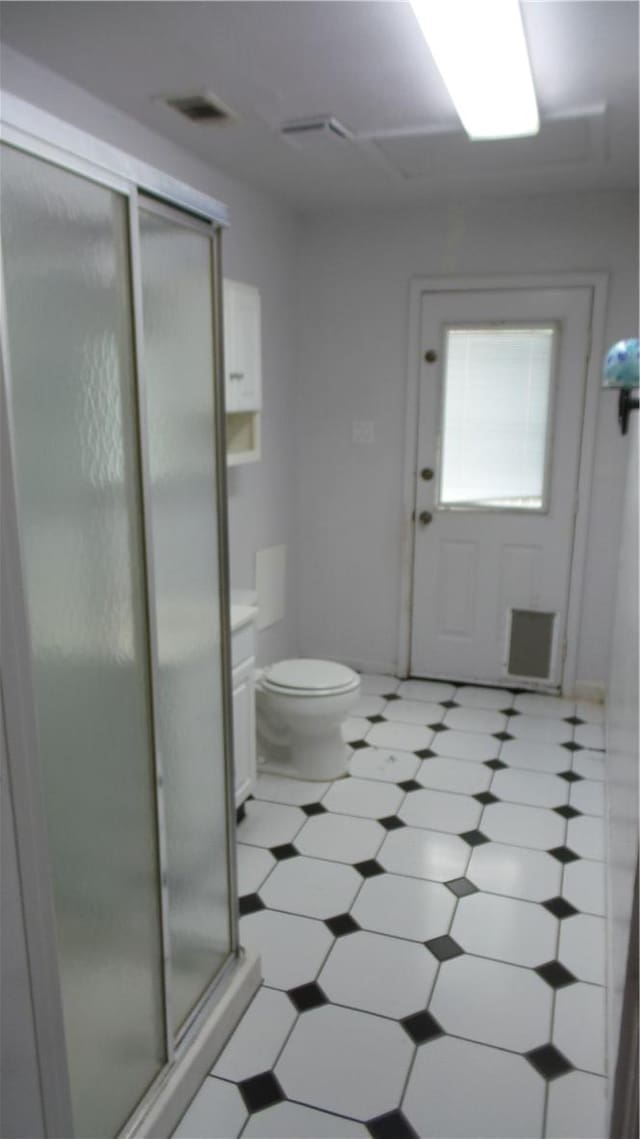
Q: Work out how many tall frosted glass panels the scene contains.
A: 2